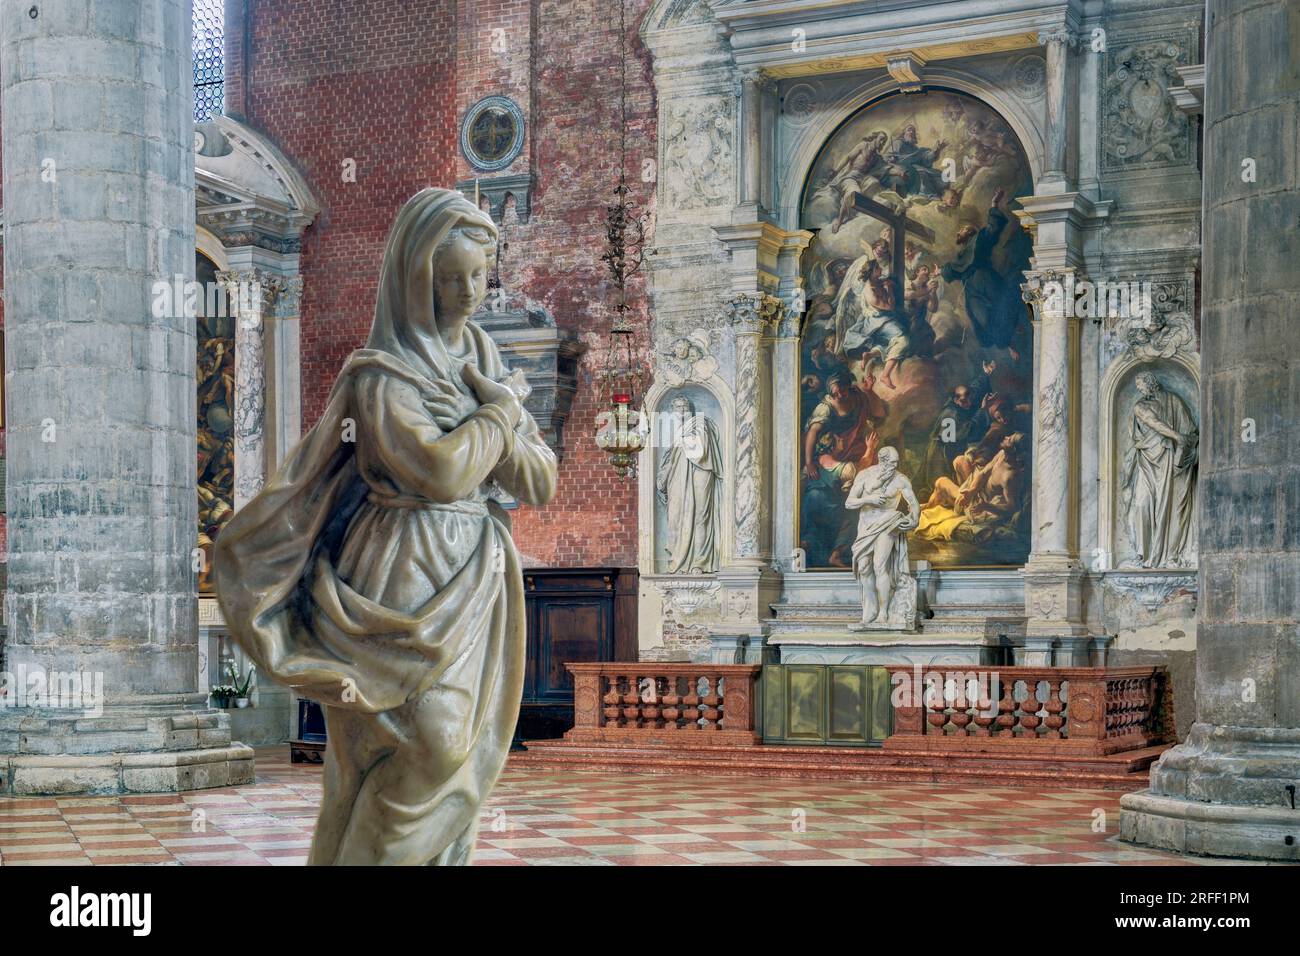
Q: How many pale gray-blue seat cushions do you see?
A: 0